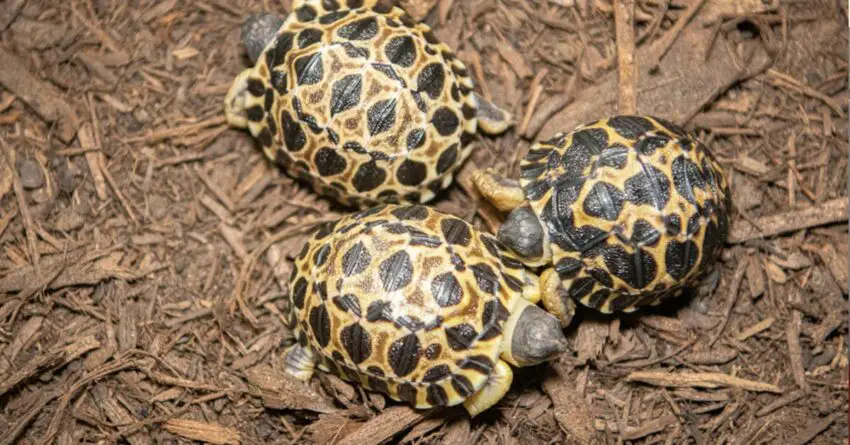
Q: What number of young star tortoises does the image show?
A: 3